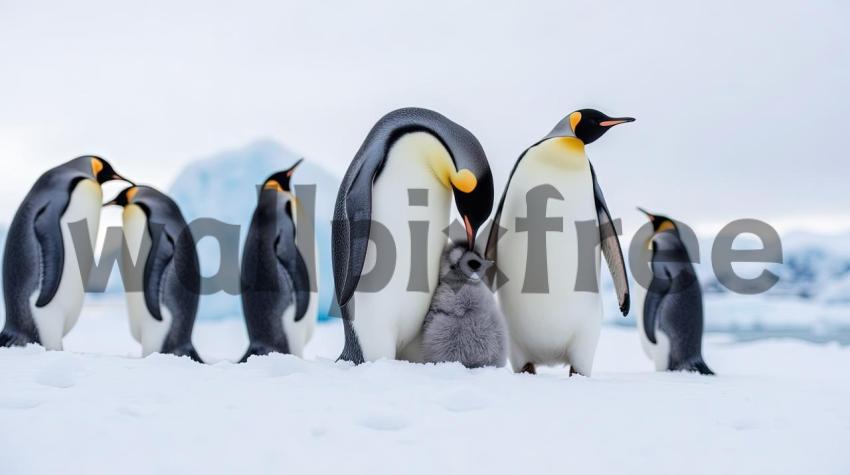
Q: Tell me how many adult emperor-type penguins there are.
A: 6